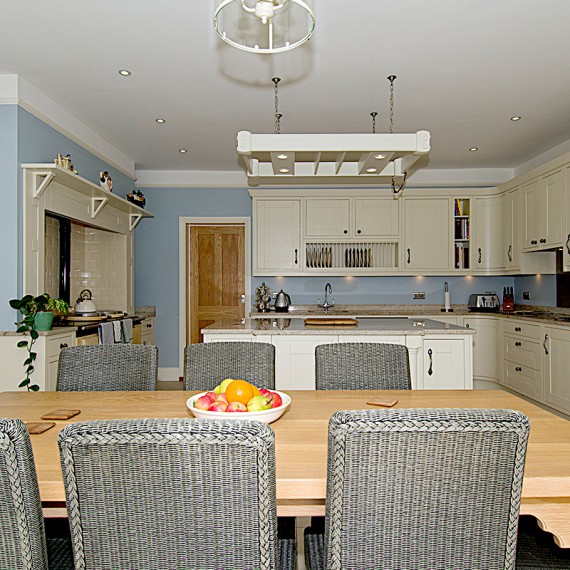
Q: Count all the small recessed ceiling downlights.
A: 5